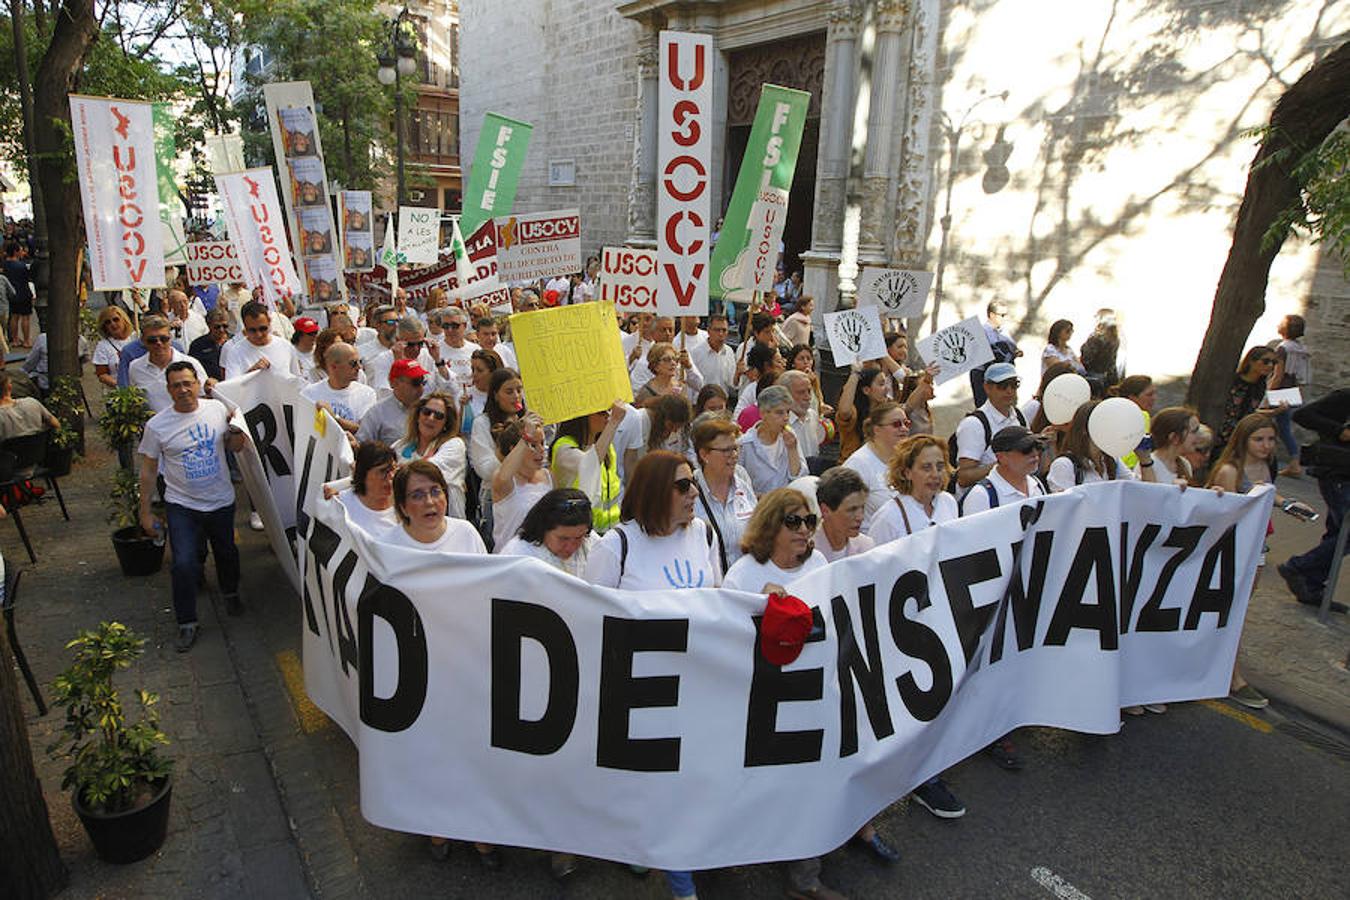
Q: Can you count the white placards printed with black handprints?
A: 3